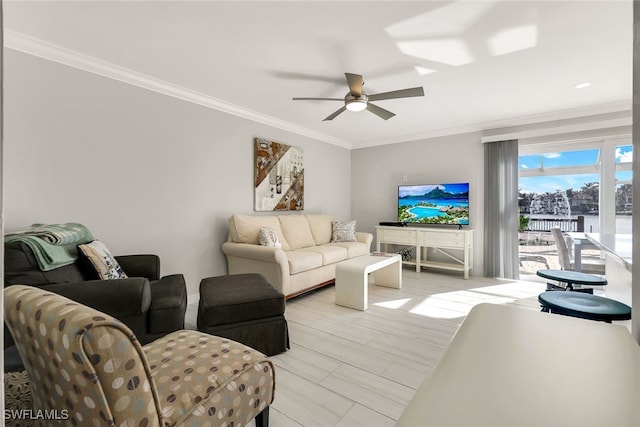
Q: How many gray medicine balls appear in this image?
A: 0